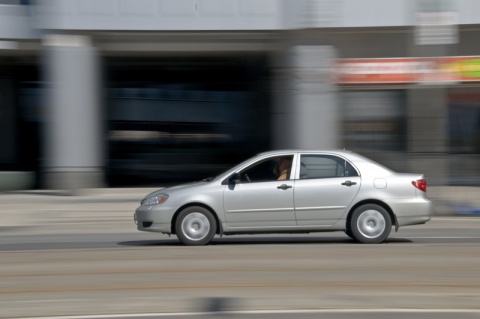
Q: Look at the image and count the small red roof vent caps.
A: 0